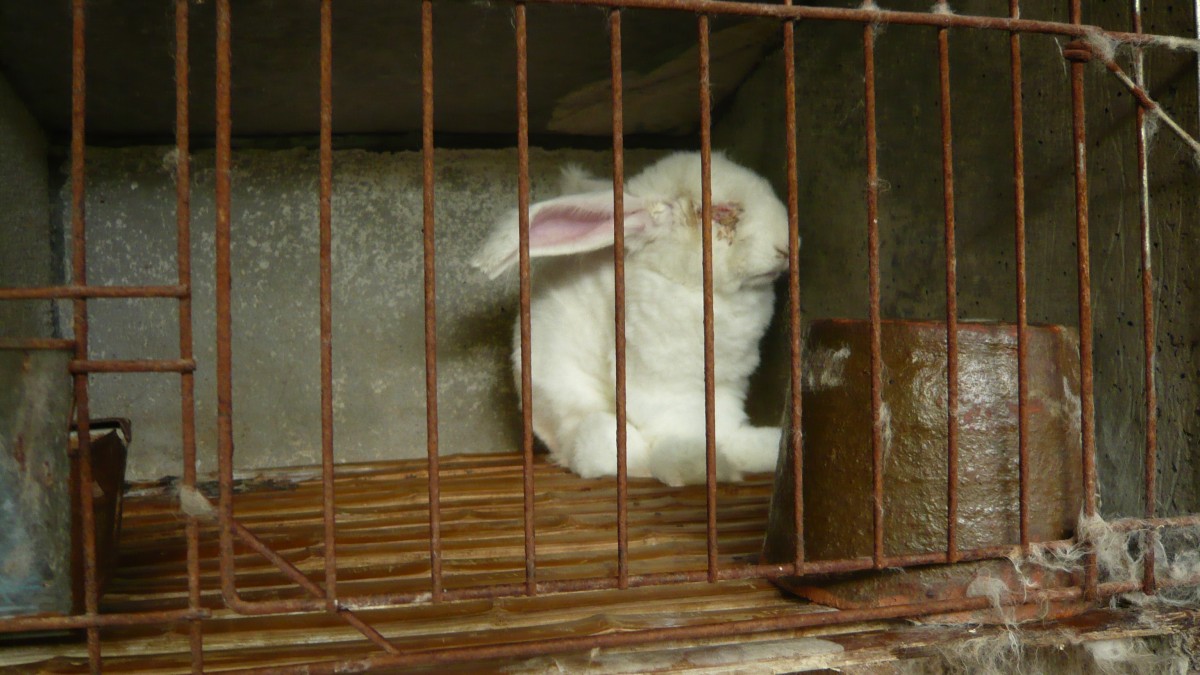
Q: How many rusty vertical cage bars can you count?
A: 14